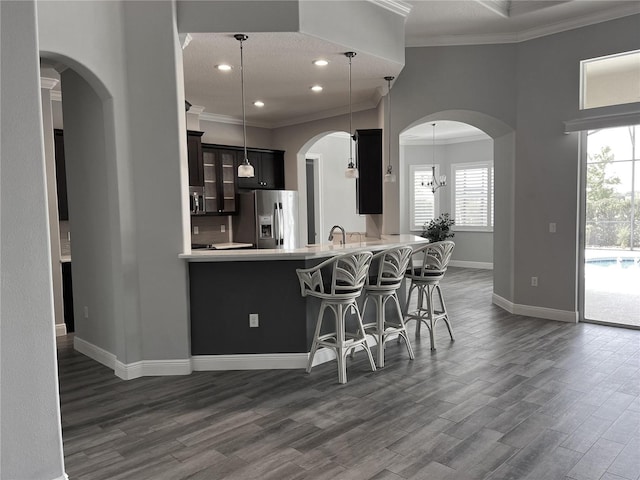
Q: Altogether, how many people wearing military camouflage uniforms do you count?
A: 0